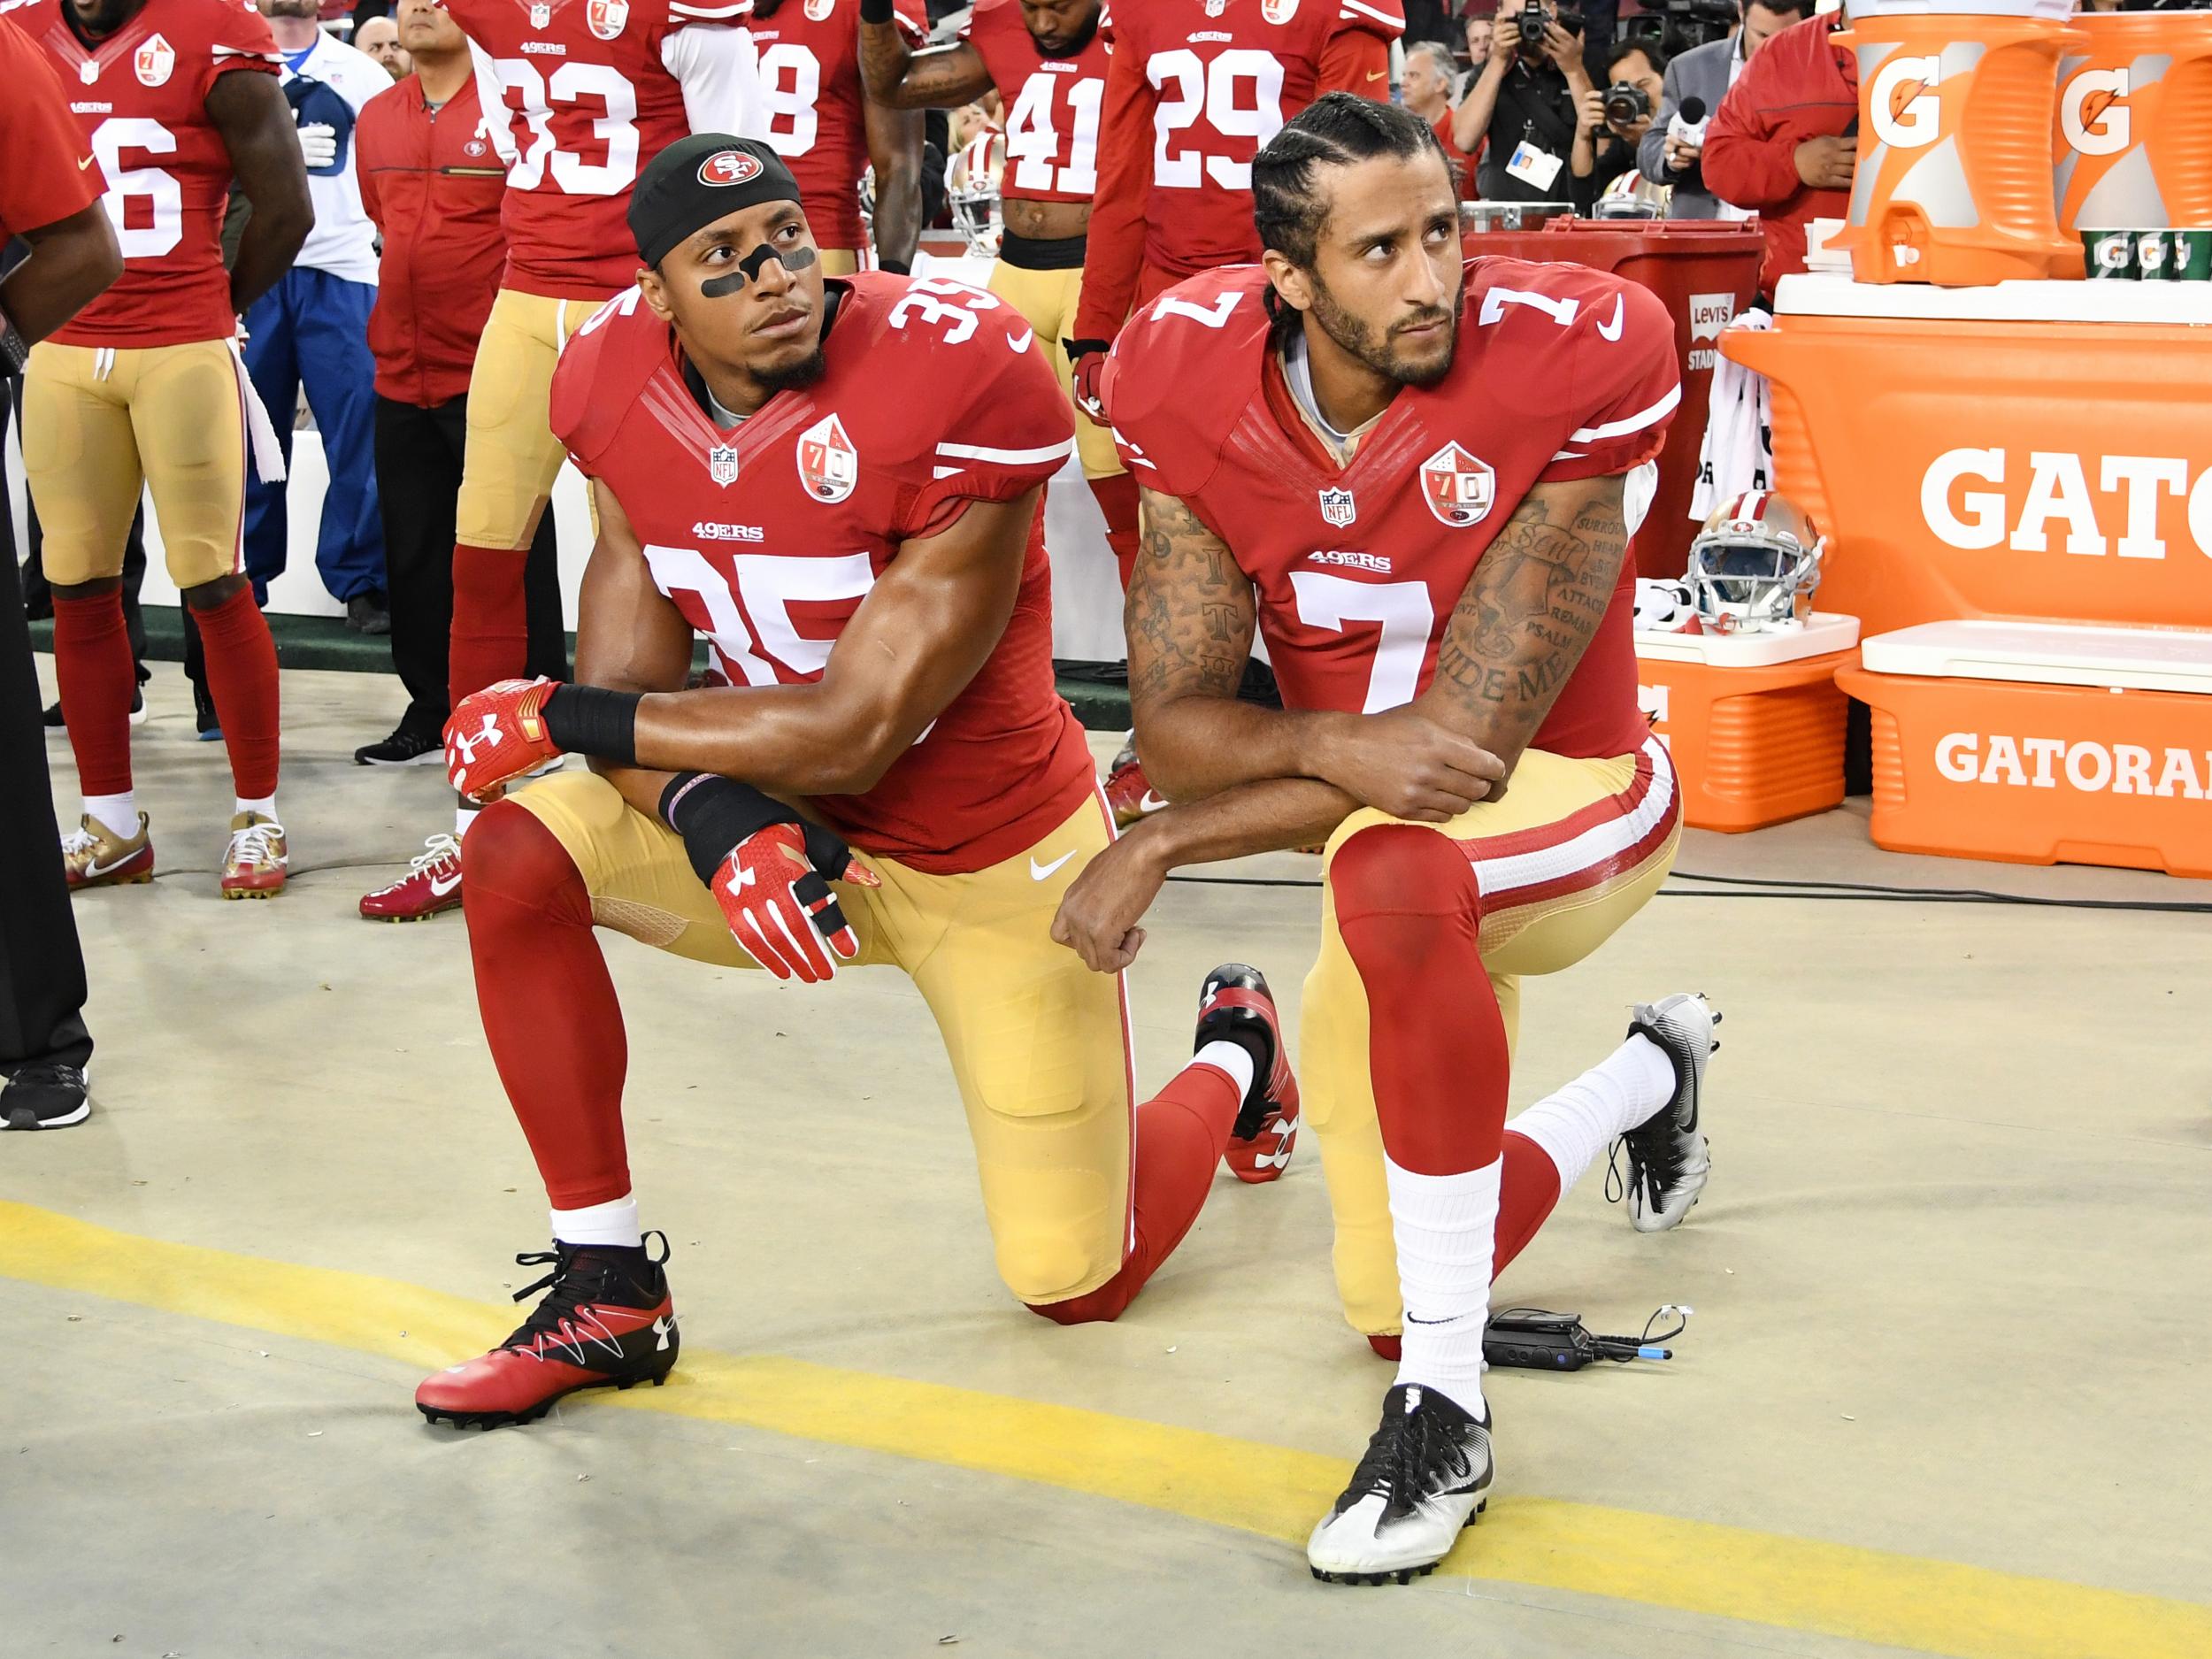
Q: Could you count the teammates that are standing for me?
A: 5